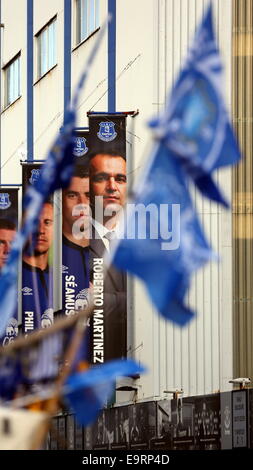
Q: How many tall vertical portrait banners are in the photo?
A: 4